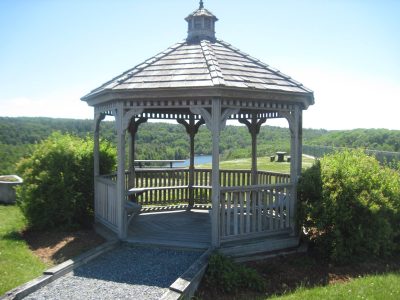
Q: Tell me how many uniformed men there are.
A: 0